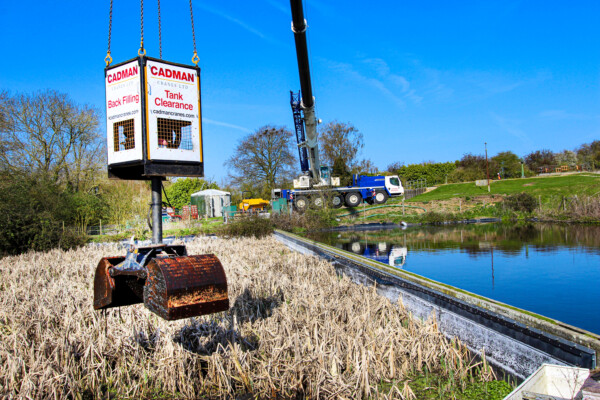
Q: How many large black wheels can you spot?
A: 5